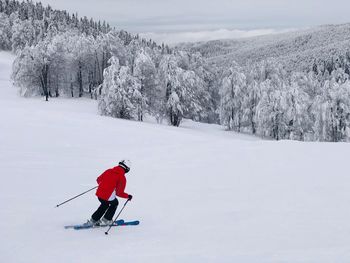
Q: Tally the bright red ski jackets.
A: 1